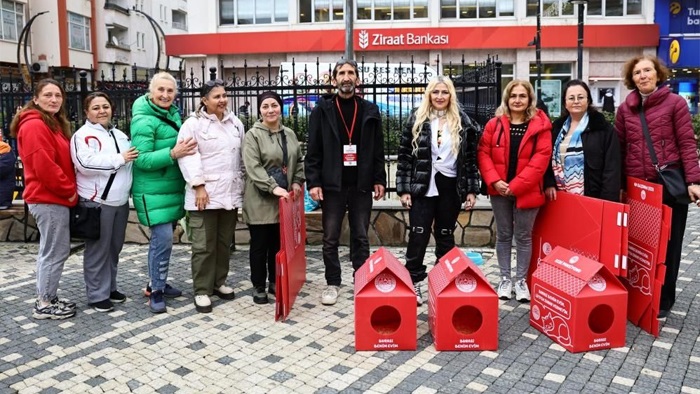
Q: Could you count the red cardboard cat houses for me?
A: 3